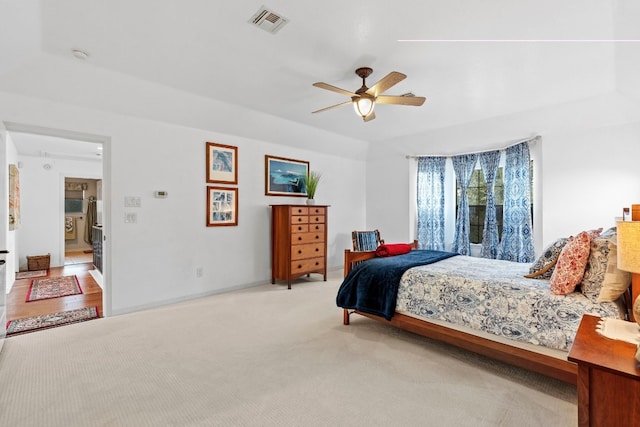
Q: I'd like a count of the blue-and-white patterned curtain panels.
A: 4